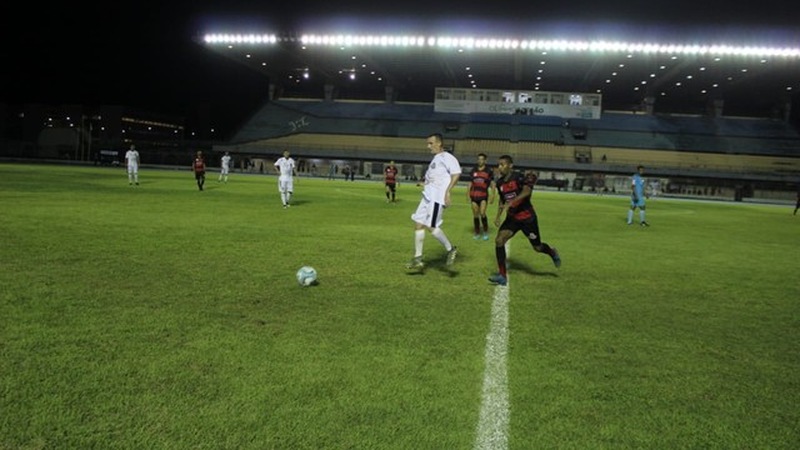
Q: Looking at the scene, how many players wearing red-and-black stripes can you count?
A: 4